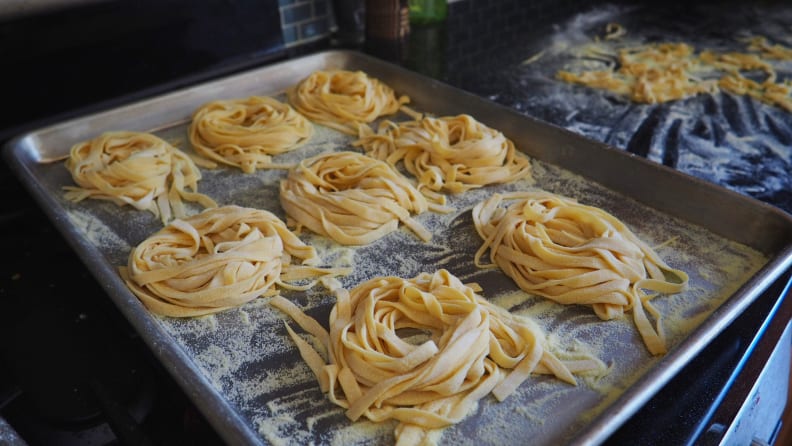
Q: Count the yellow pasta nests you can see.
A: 8